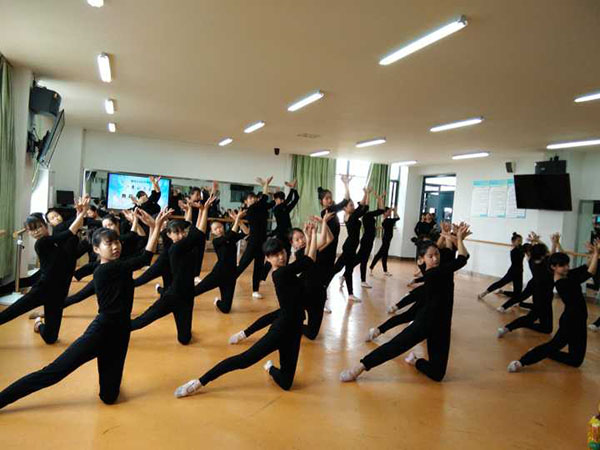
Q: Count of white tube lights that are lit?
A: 15